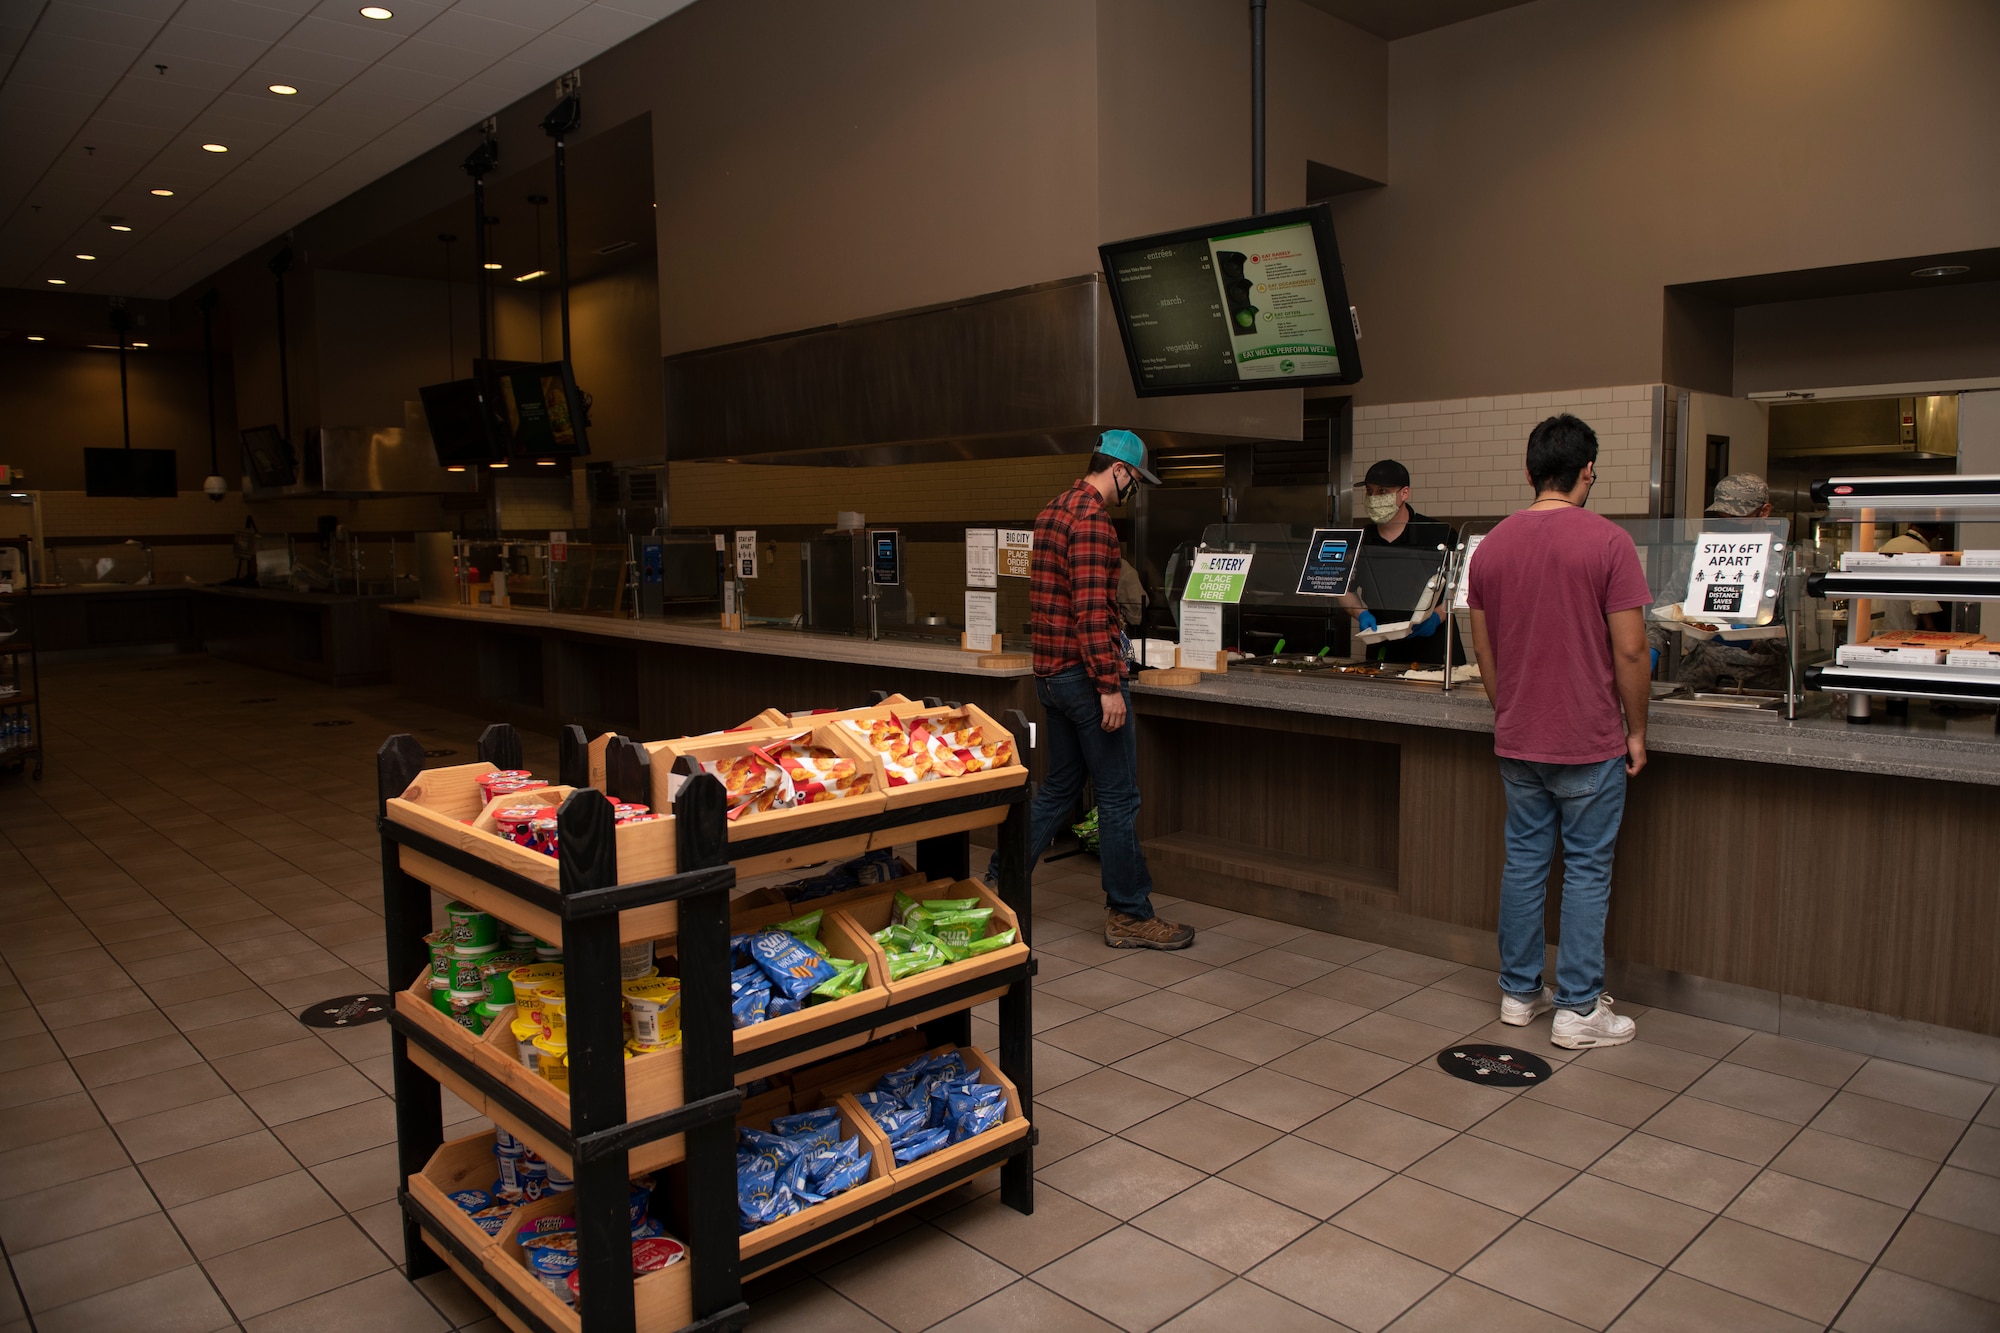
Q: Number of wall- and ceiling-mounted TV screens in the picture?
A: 5